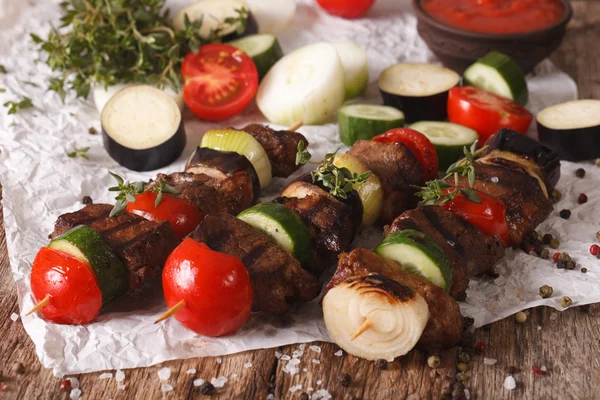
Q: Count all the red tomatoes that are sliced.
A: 2